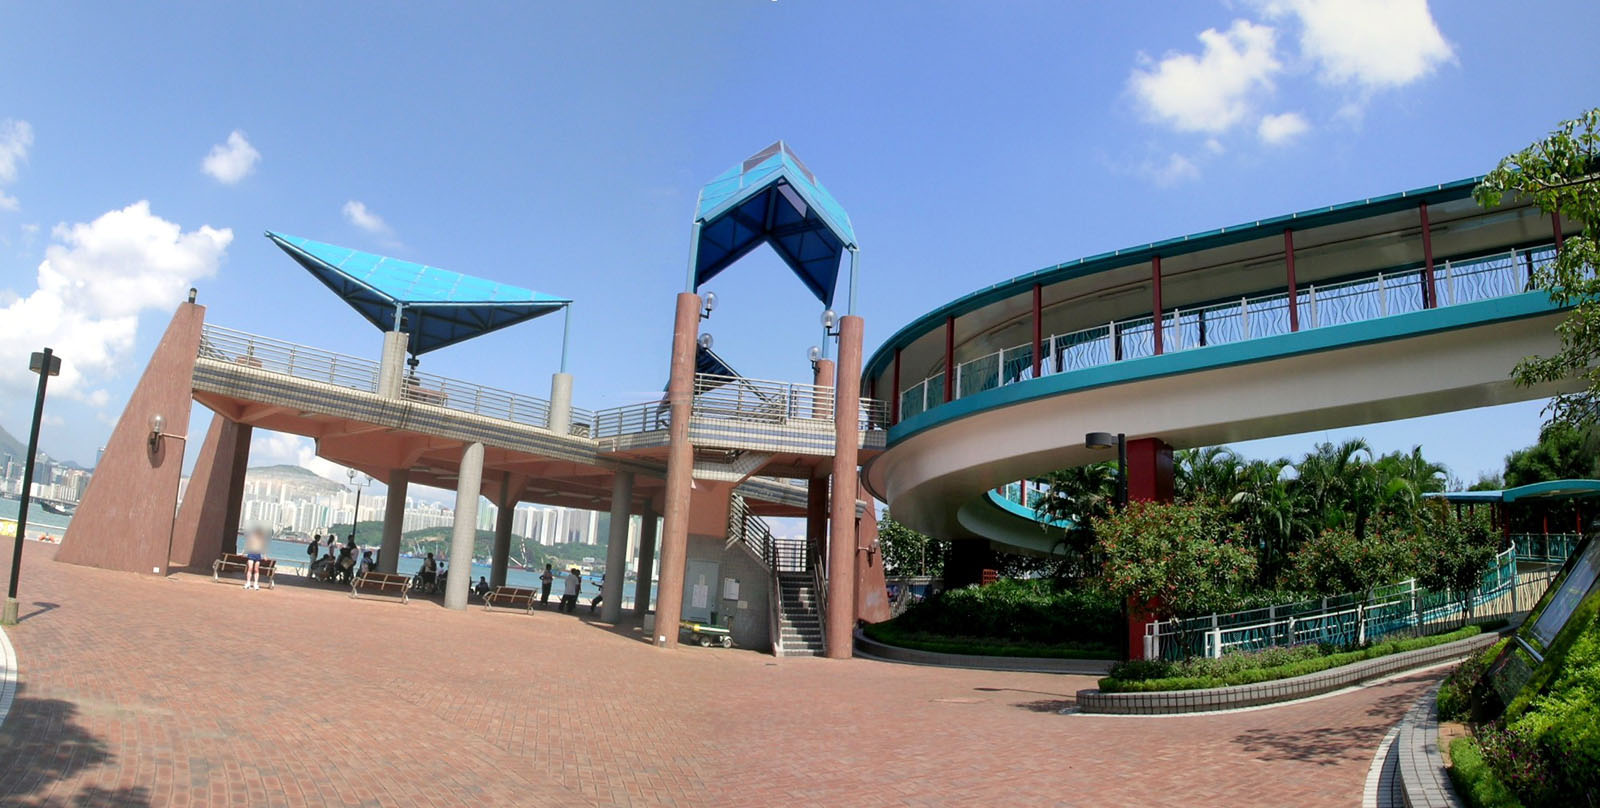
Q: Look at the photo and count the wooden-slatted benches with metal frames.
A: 3